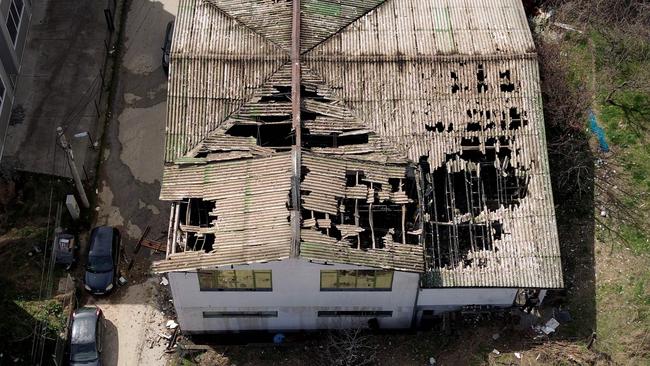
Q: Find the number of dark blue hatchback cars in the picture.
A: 1